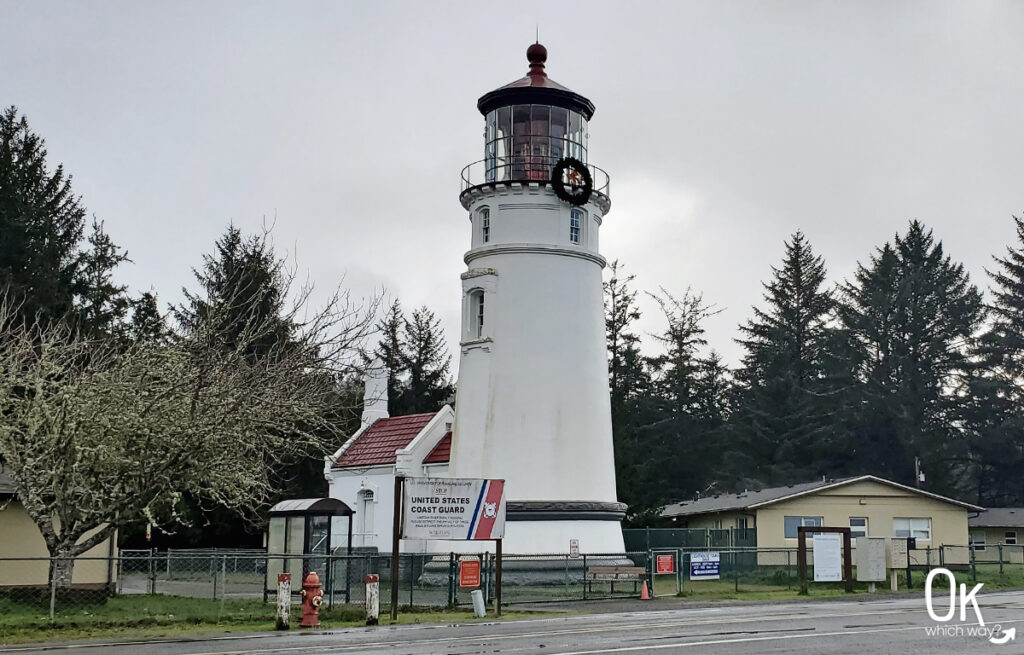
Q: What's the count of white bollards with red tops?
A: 2